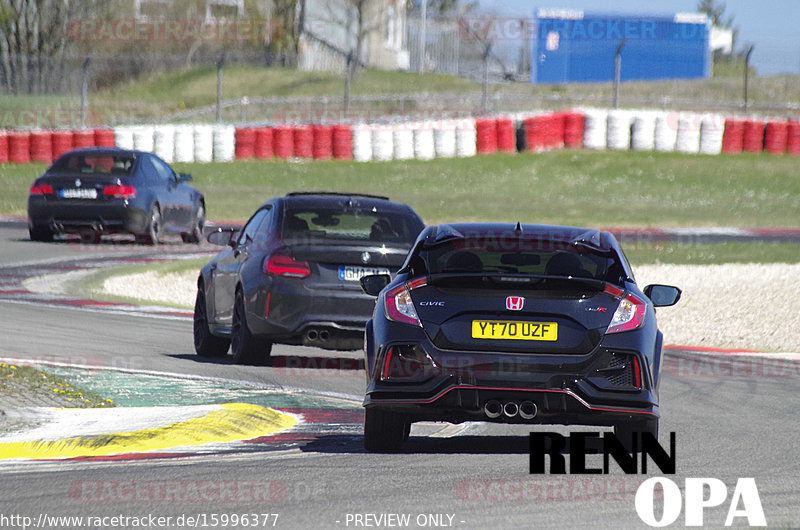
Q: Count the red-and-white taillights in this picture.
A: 2